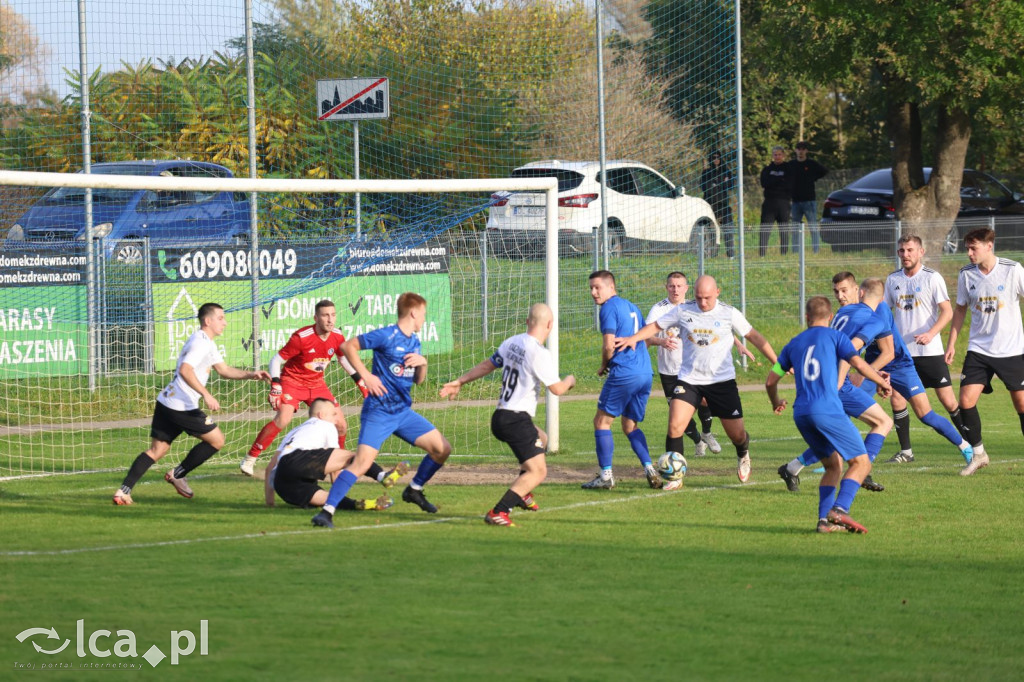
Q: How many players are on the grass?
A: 13